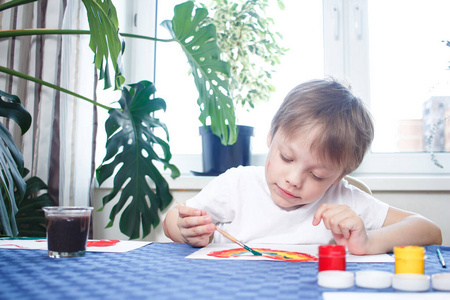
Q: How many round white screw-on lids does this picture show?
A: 4